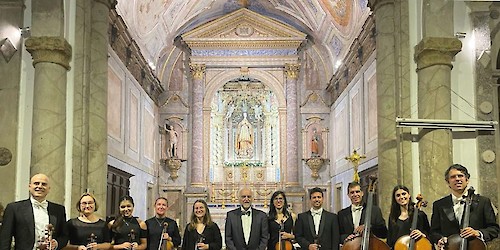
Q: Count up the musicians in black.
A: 11